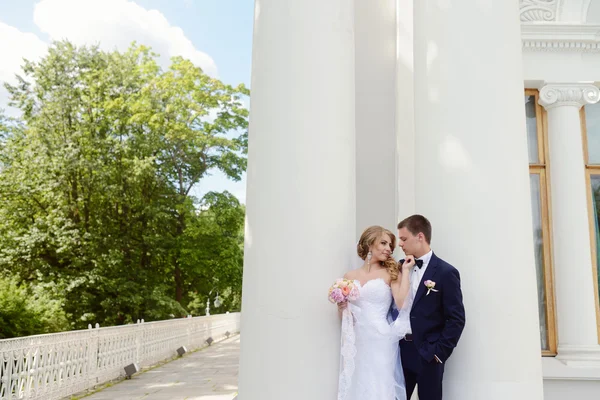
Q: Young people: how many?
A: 2